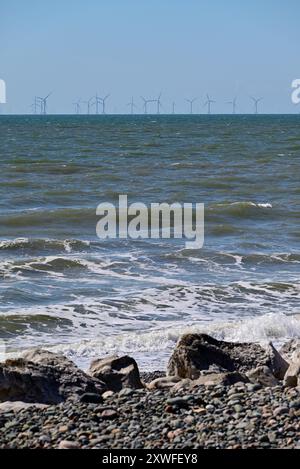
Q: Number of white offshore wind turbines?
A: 15